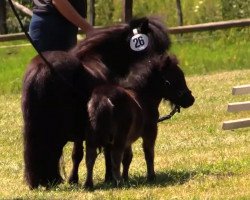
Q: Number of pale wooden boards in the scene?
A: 3